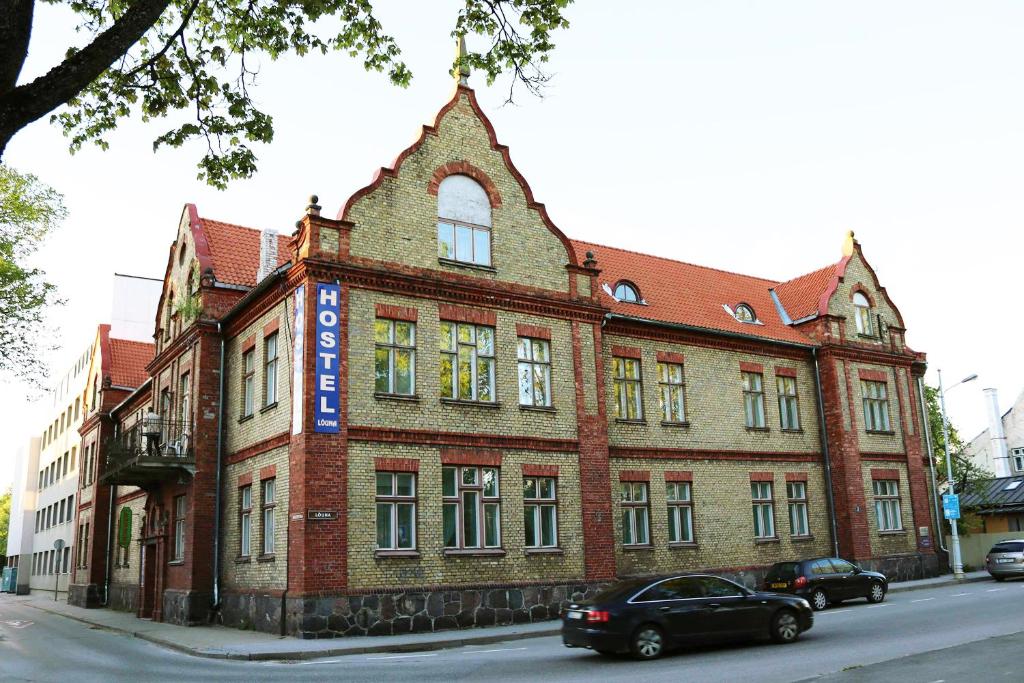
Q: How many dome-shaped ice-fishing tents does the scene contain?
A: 0